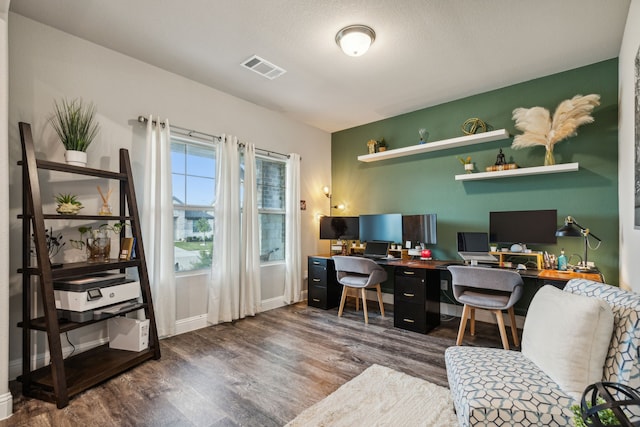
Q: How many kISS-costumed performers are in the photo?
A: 0